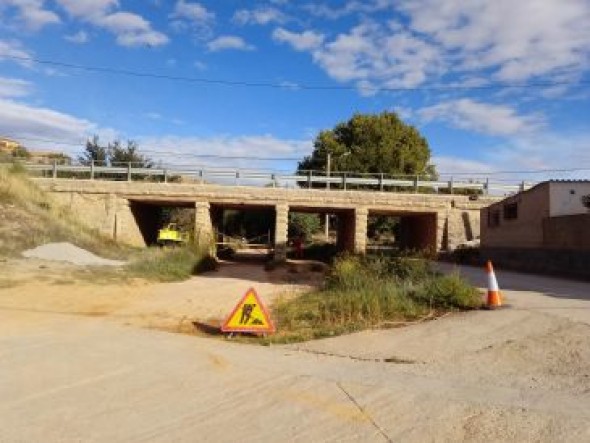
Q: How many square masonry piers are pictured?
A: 3